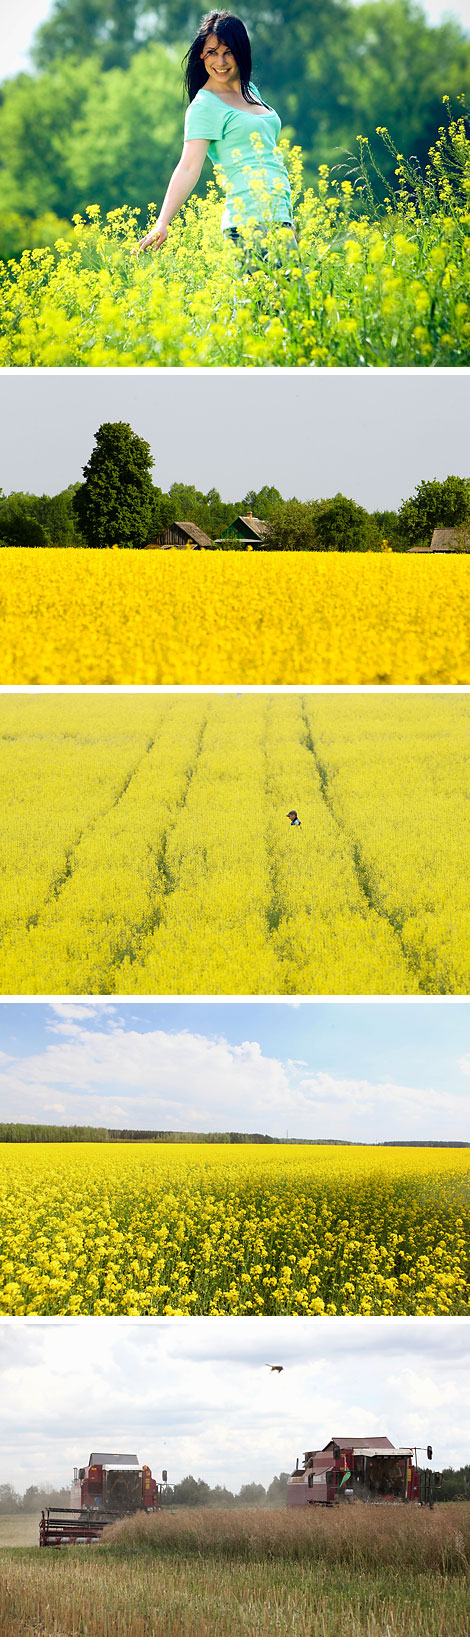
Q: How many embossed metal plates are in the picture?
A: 0